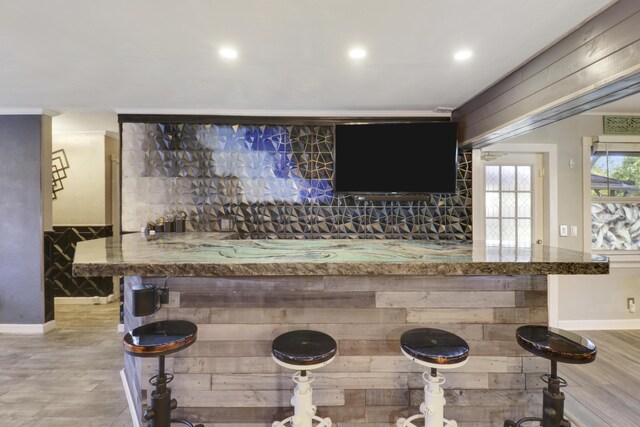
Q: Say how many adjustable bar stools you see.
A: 4